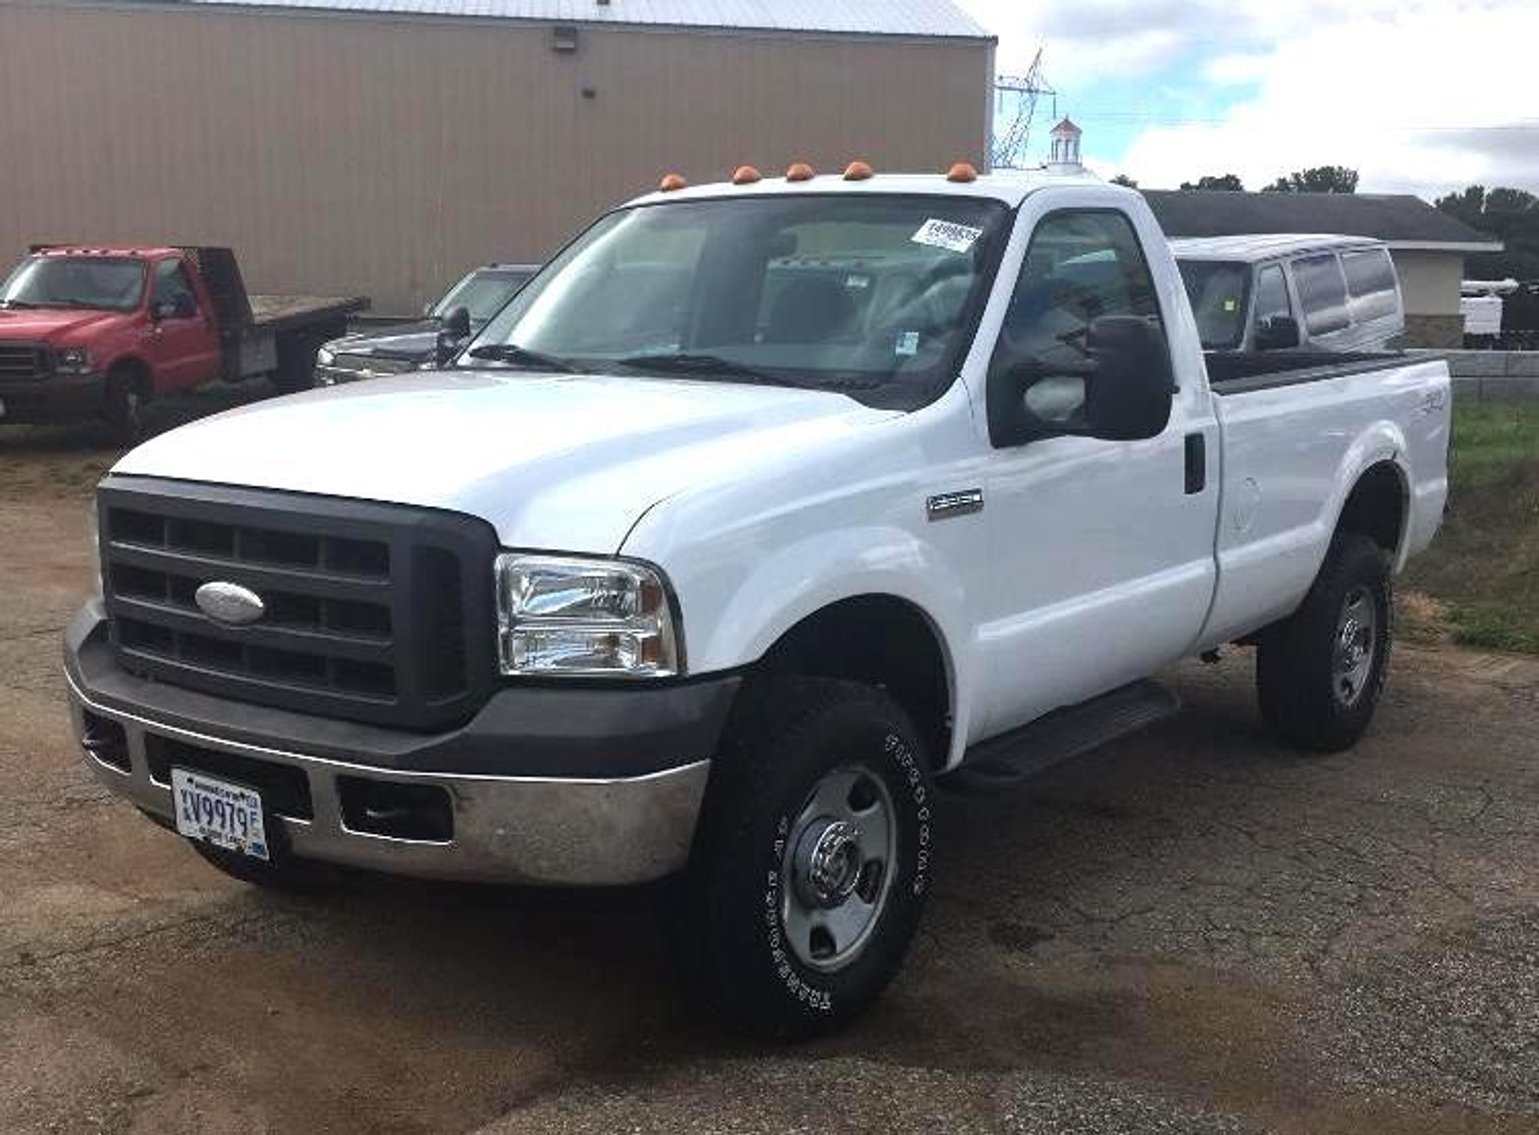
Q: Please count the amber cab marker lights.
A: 5